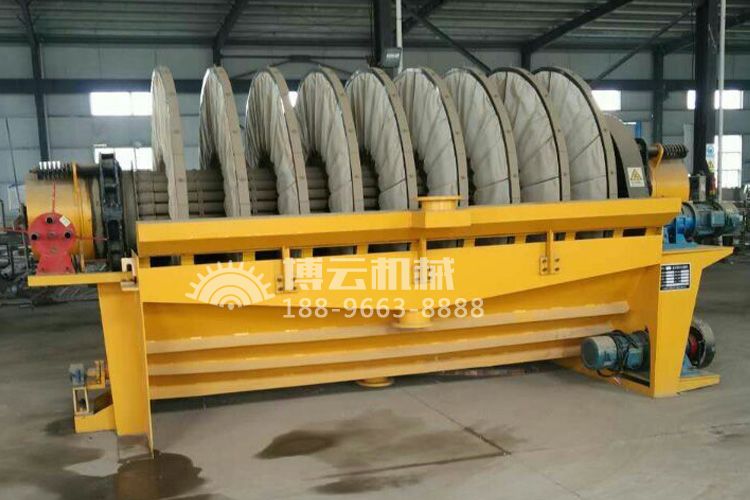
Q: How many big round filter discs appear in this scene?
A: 9